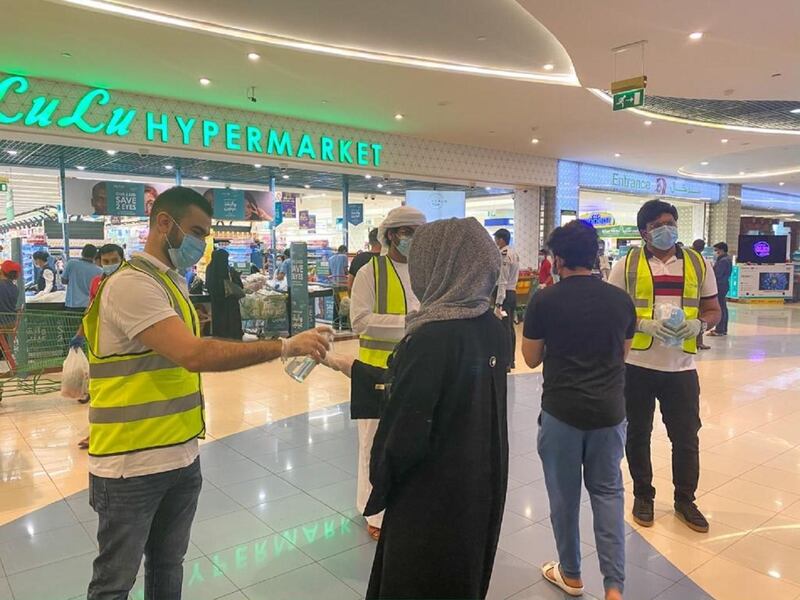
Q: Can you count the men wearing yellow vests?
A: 3